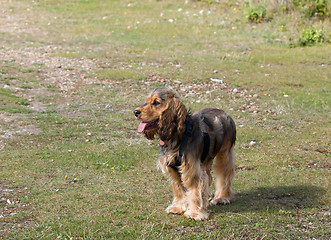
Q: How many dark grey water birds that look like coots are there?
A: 0